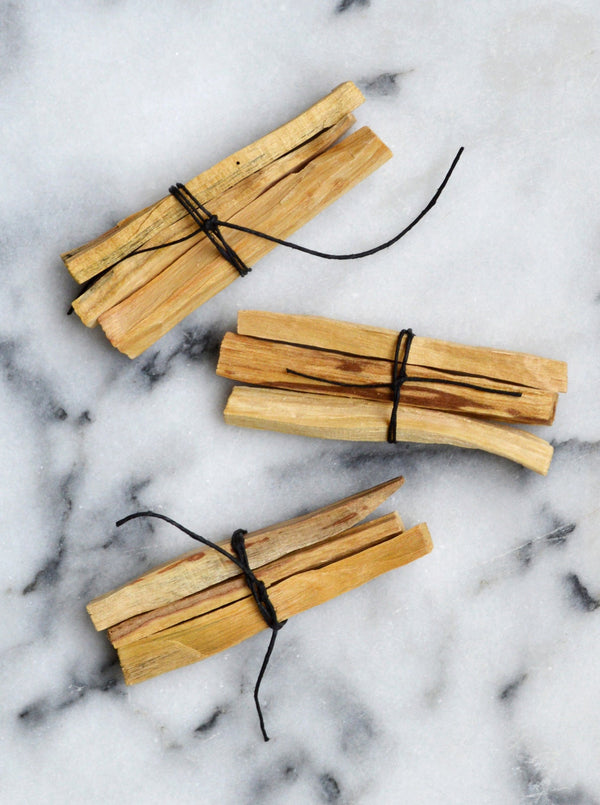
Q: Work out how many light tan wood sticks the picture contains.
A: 9